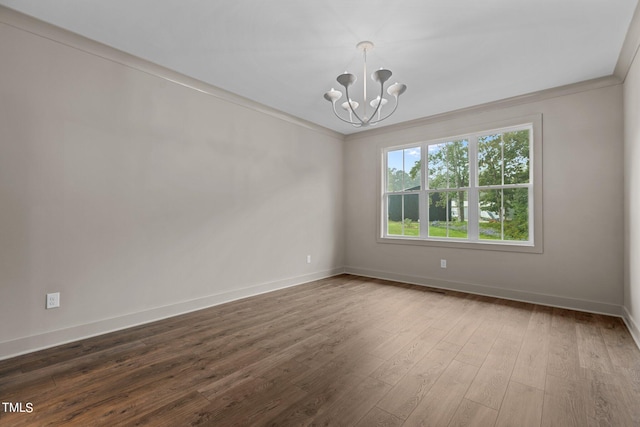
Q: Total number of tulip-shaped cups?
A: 6